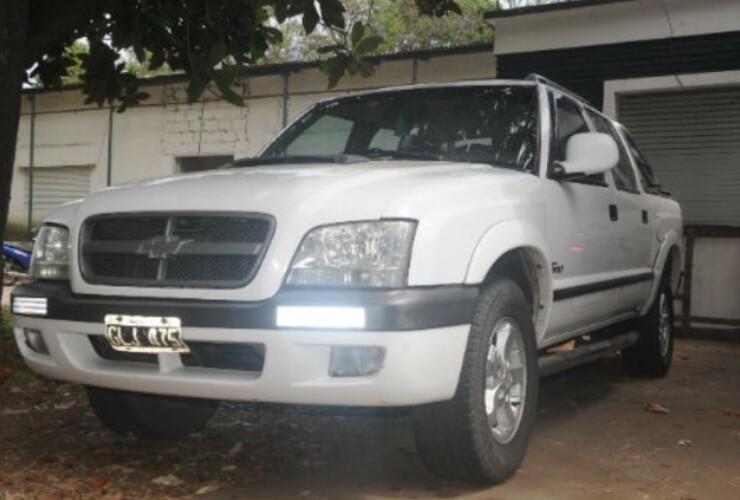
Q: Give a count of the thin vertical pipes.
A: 4